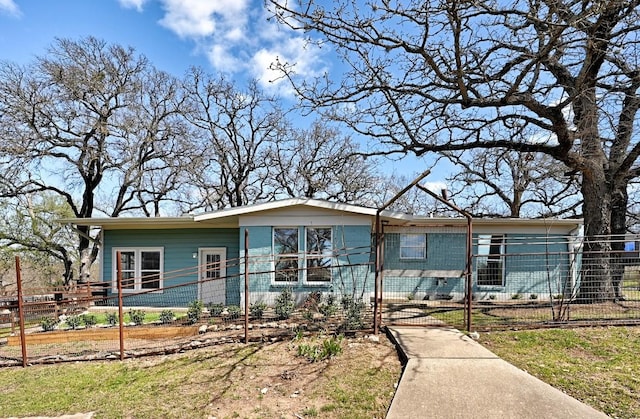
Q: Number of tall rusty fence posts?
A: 5